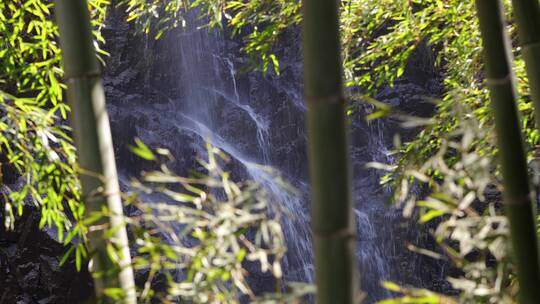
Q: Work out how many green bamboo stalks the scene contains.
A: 4